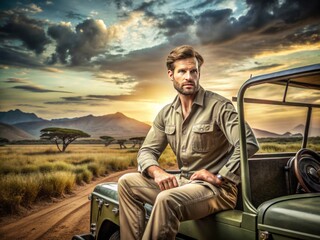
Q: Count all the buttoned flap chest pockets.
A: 2